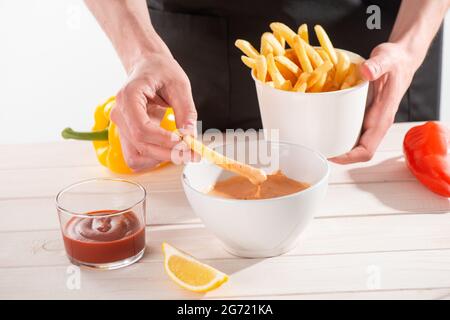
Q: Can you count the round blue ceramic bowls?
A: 0